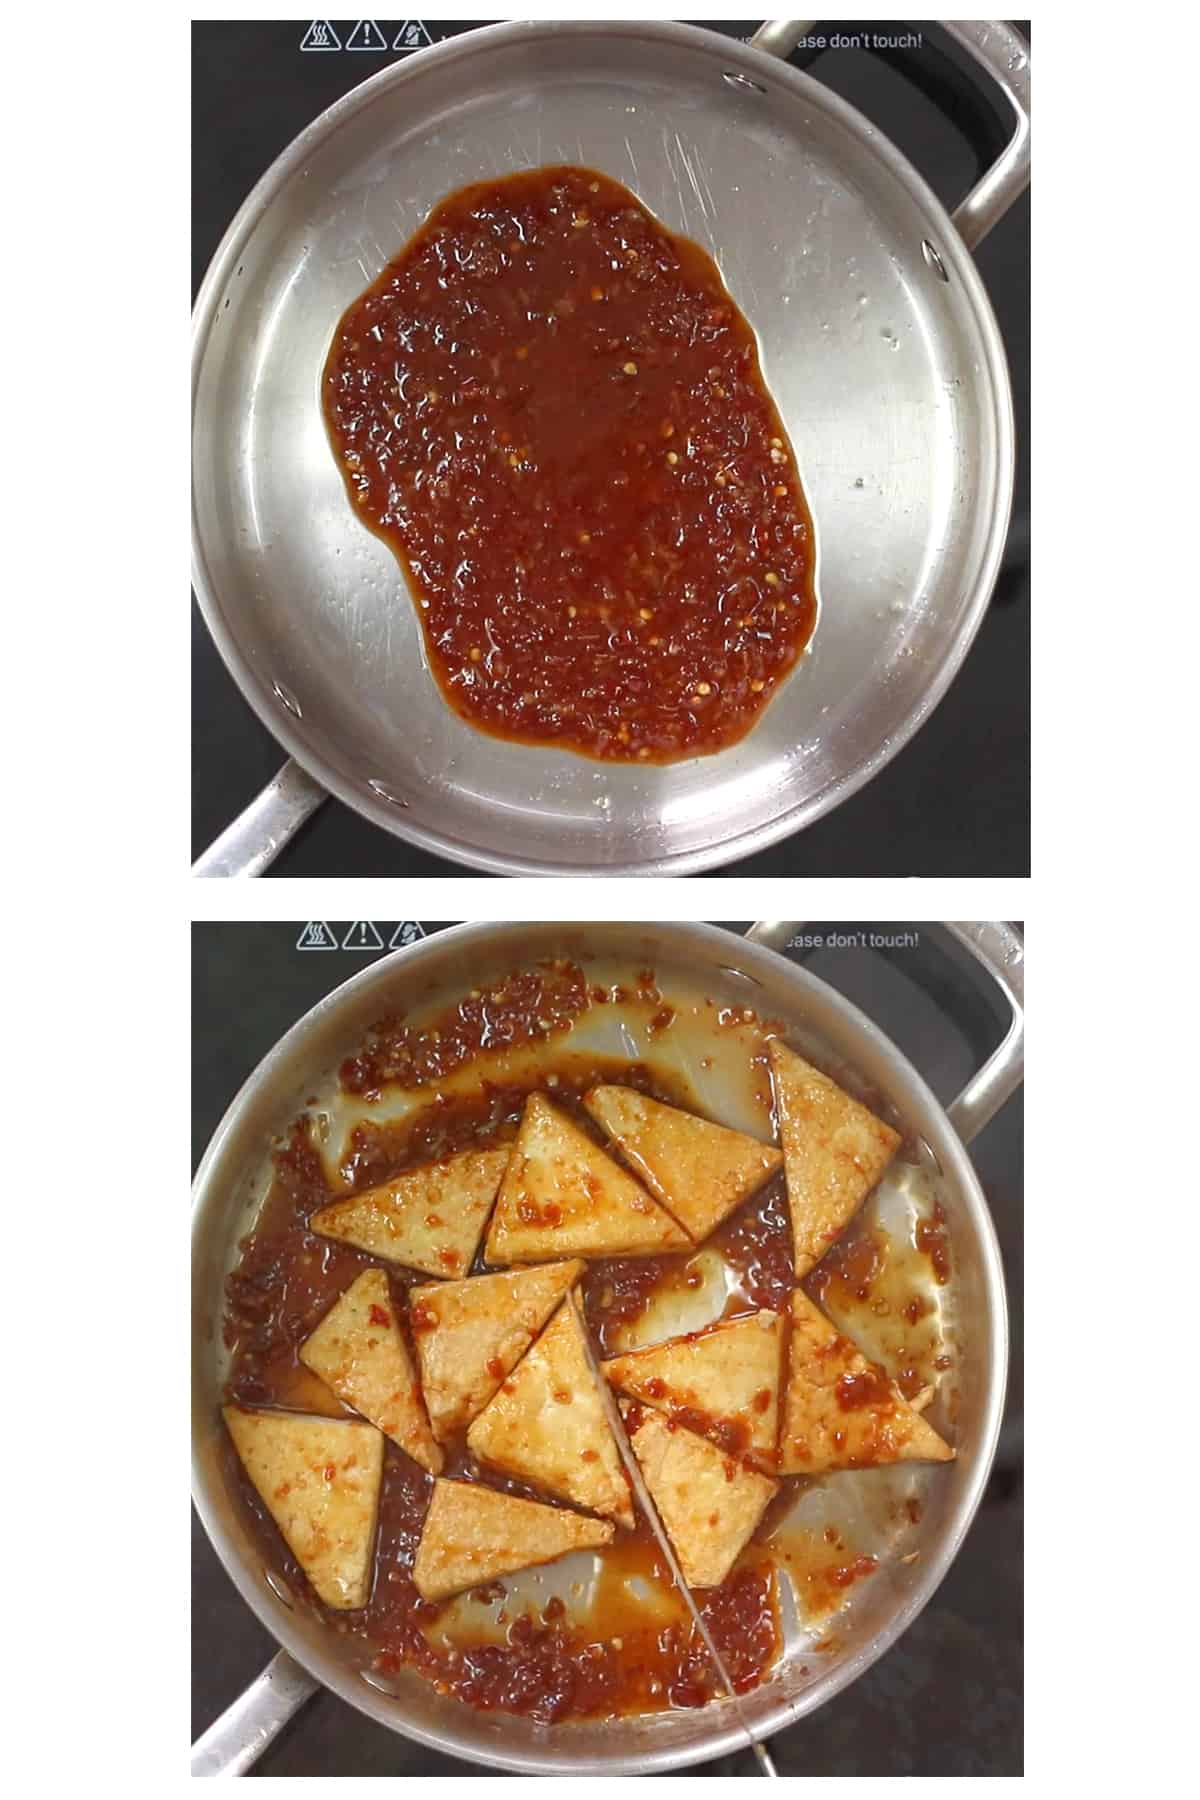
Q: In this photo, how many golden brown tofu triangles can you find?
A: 12